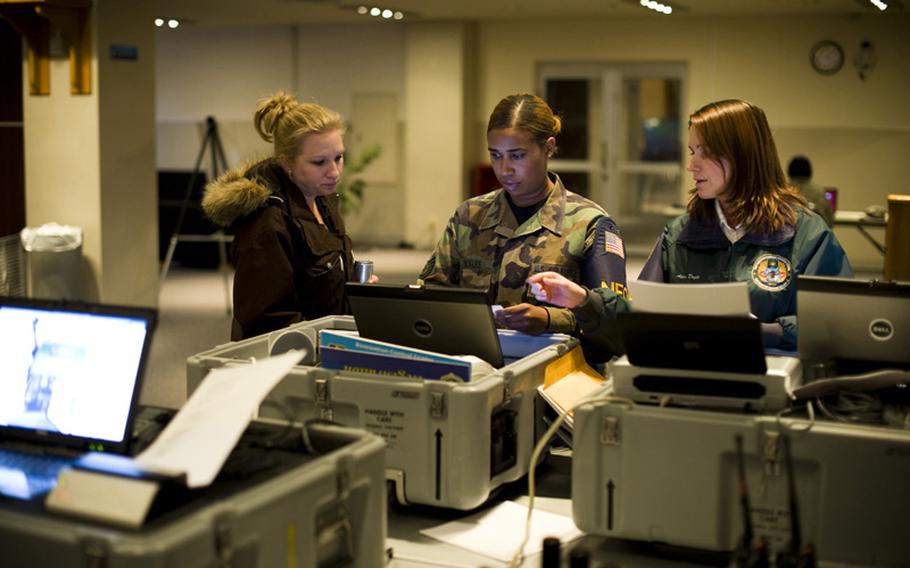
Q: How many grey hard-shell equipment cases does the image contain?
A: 3